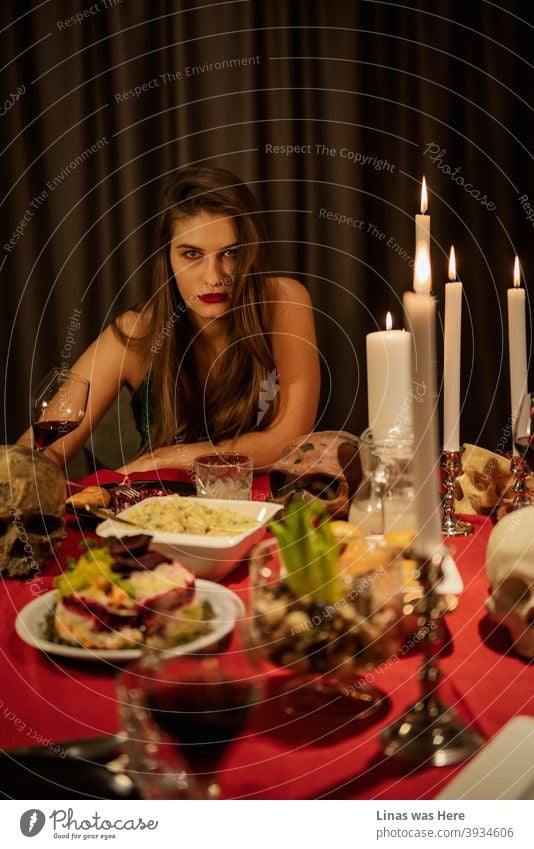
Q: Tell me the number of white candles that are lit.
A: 5